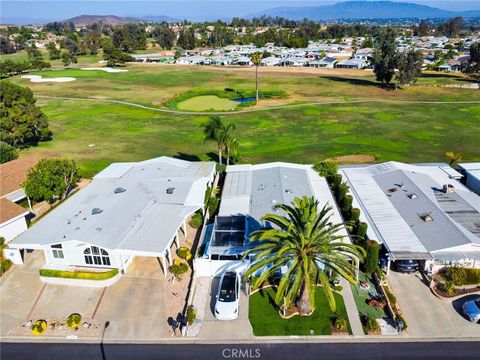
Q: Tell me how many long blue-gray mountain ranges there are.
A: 1